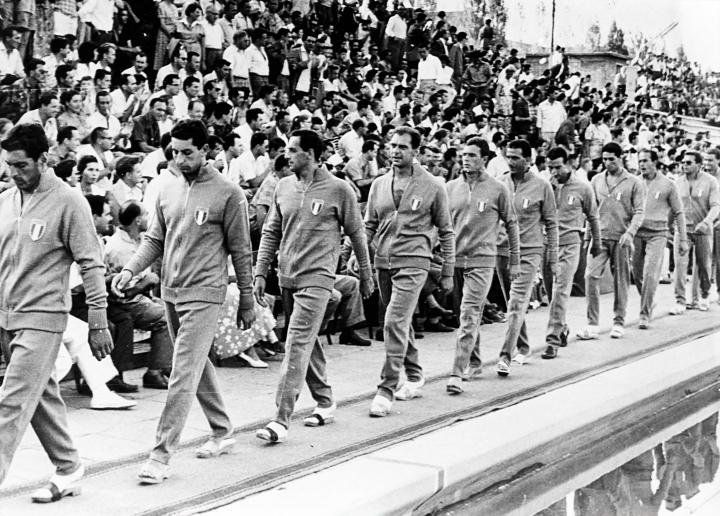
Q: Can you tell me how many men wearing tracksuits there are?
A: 11